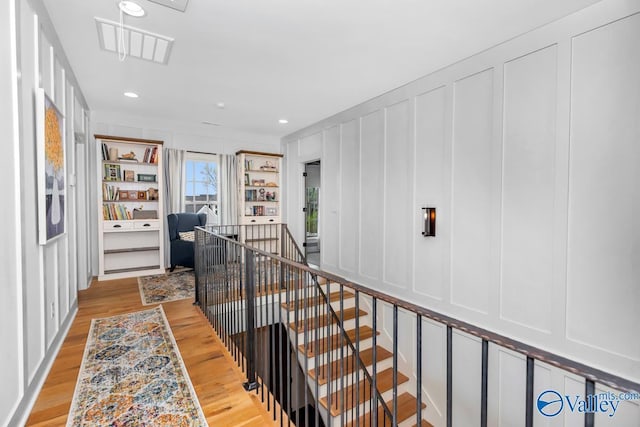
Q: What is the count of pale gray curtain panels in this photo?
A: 2